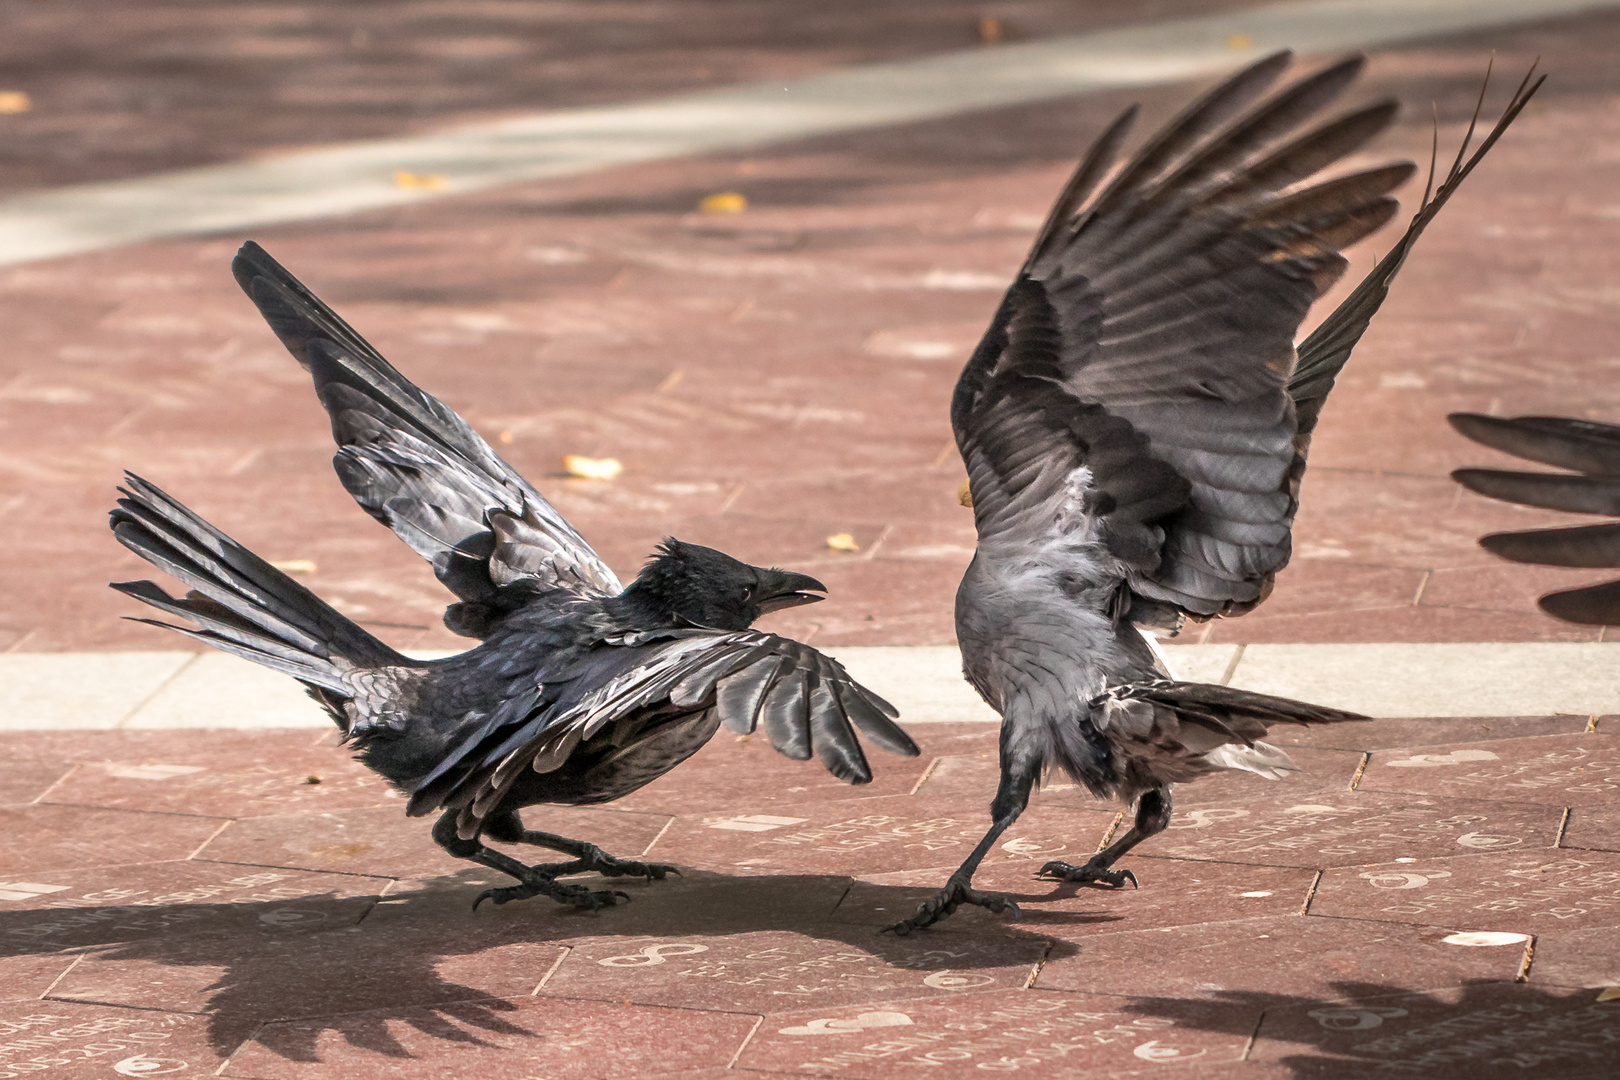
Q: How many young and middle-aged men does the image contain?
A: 0